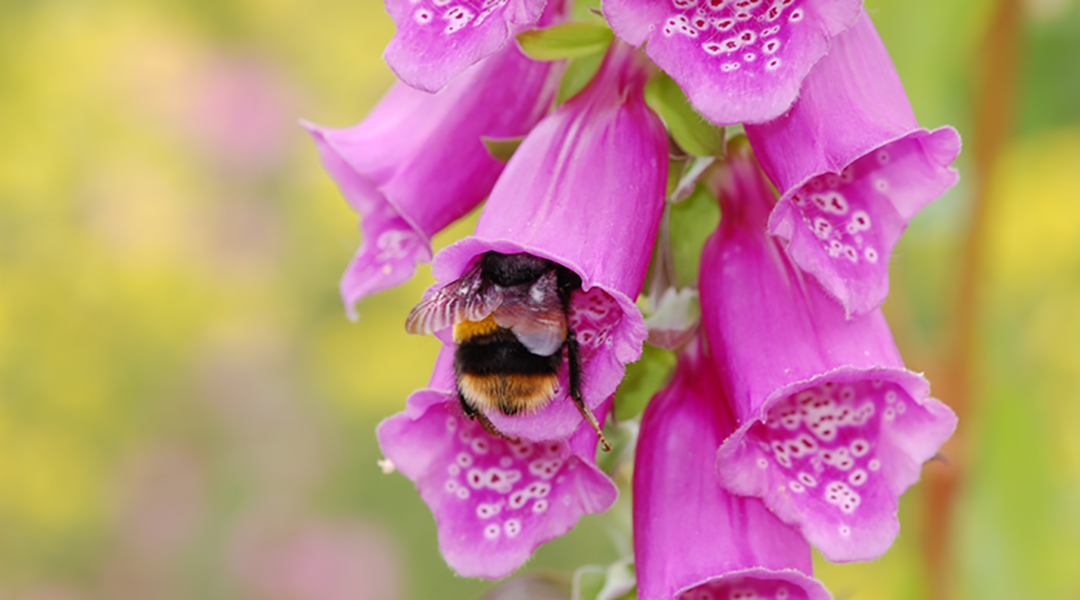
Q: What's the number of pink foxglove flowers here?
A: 8